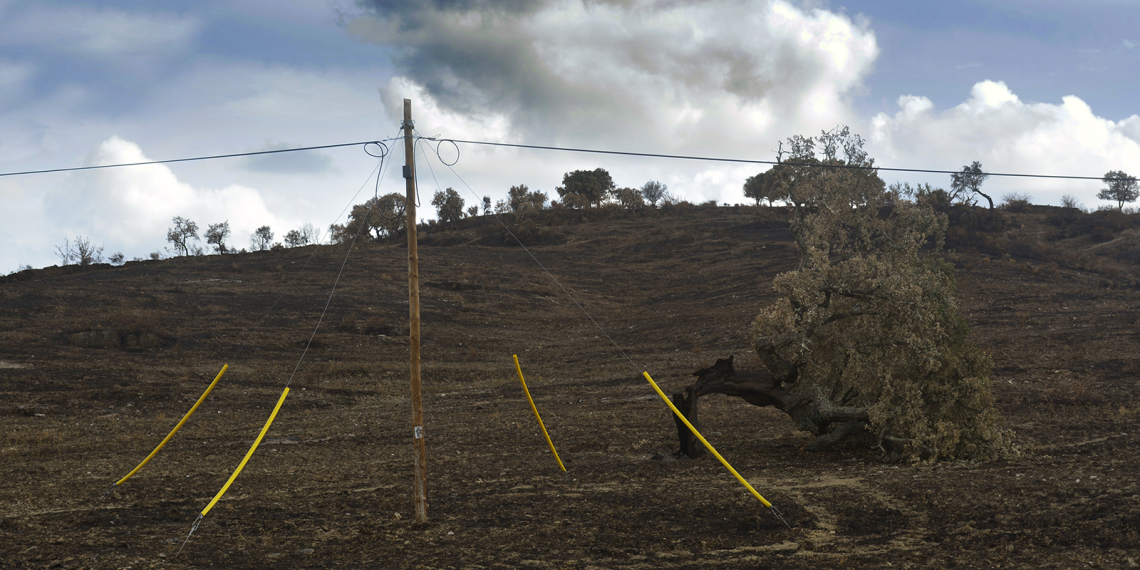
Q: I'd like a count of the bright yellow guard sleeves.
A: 4